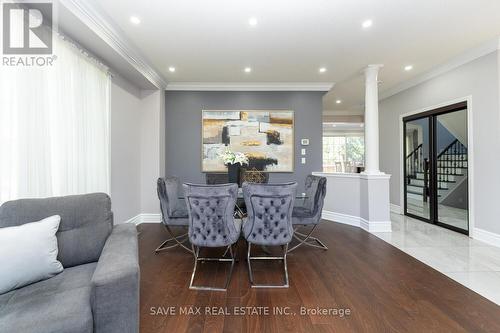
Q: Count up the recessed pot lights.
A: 8